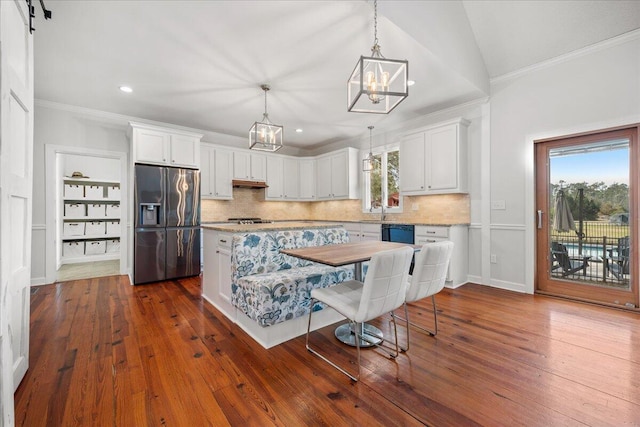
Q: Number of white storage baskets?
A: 12